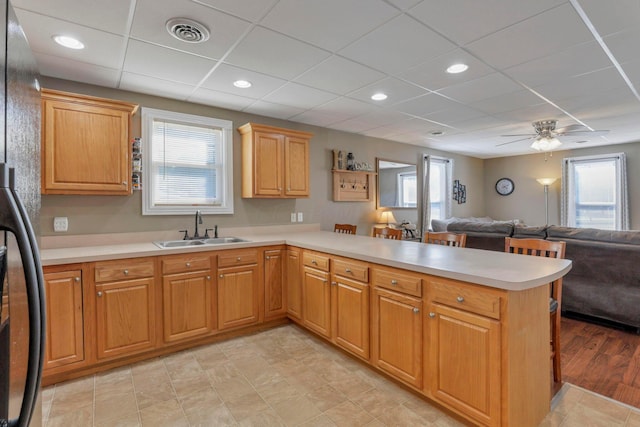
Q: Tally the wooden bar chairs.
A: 4